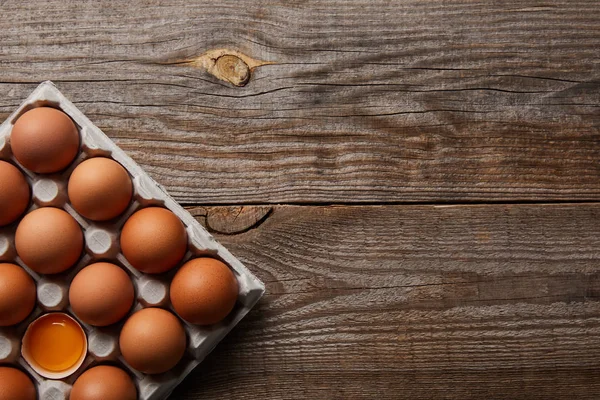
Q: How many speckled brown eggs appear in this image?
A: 11